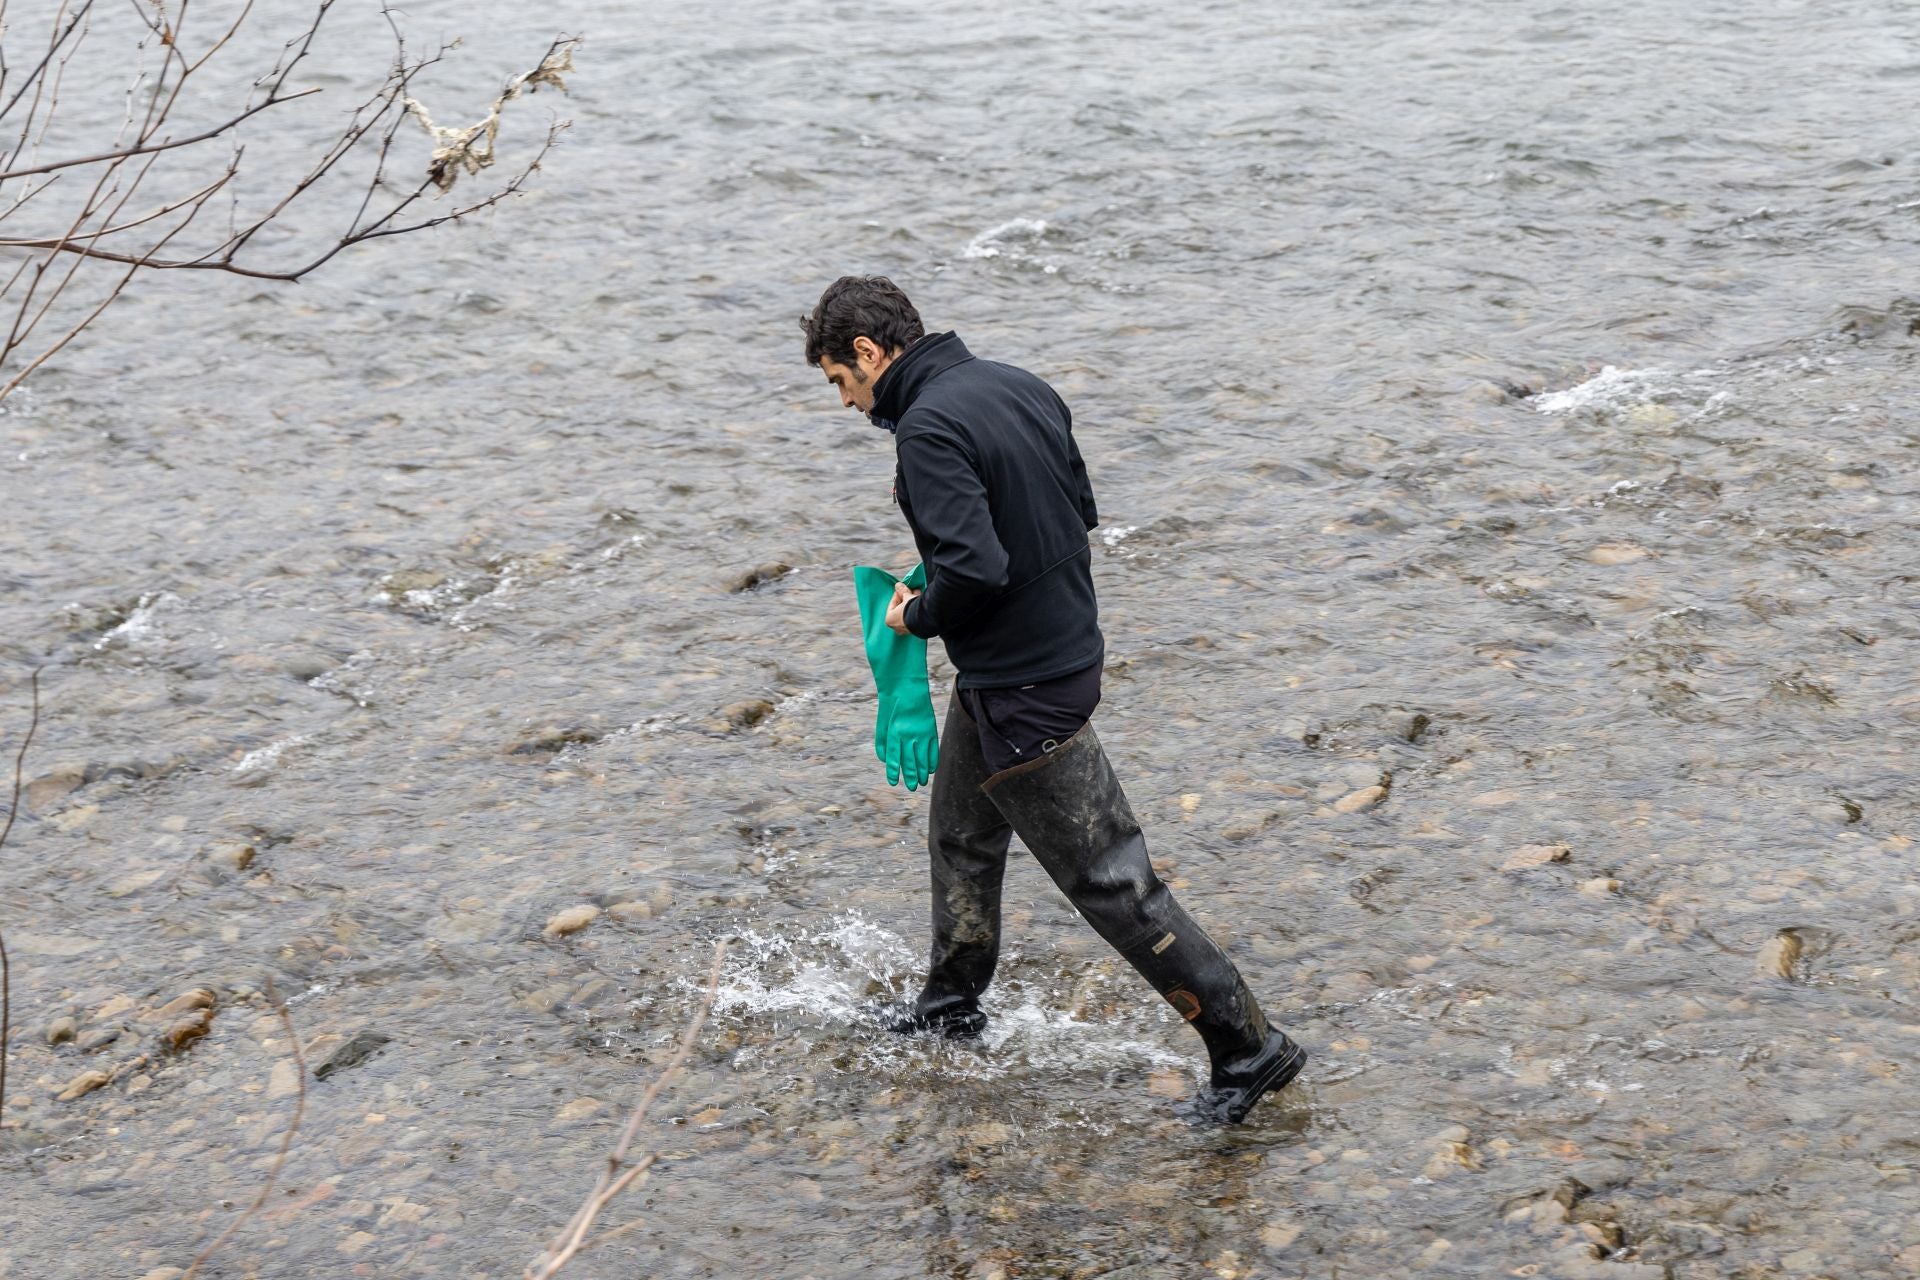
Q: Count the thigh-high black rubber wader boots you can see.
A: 2